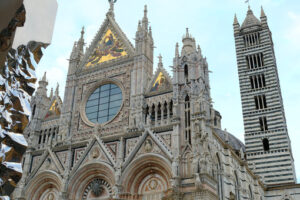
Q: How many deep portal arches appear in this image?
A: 3